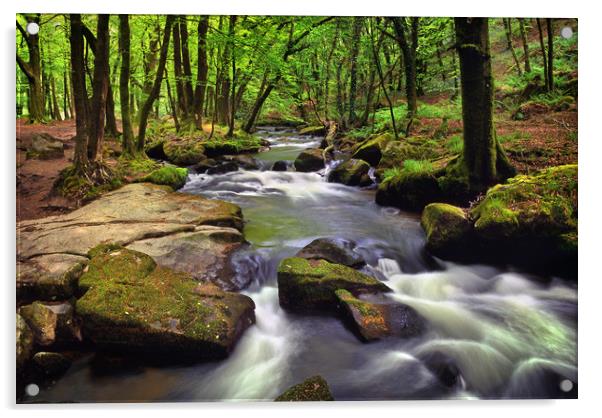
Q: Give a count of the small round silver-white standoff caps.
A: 4